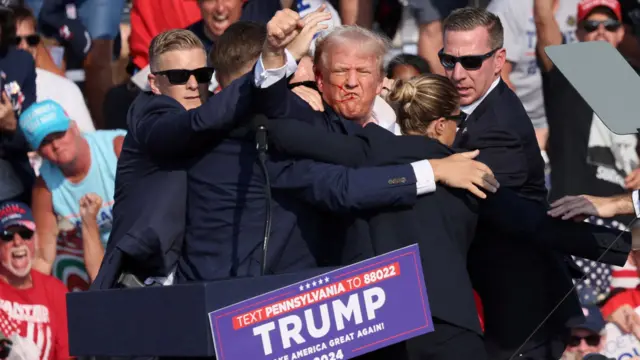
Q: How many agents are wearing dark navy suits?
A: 4